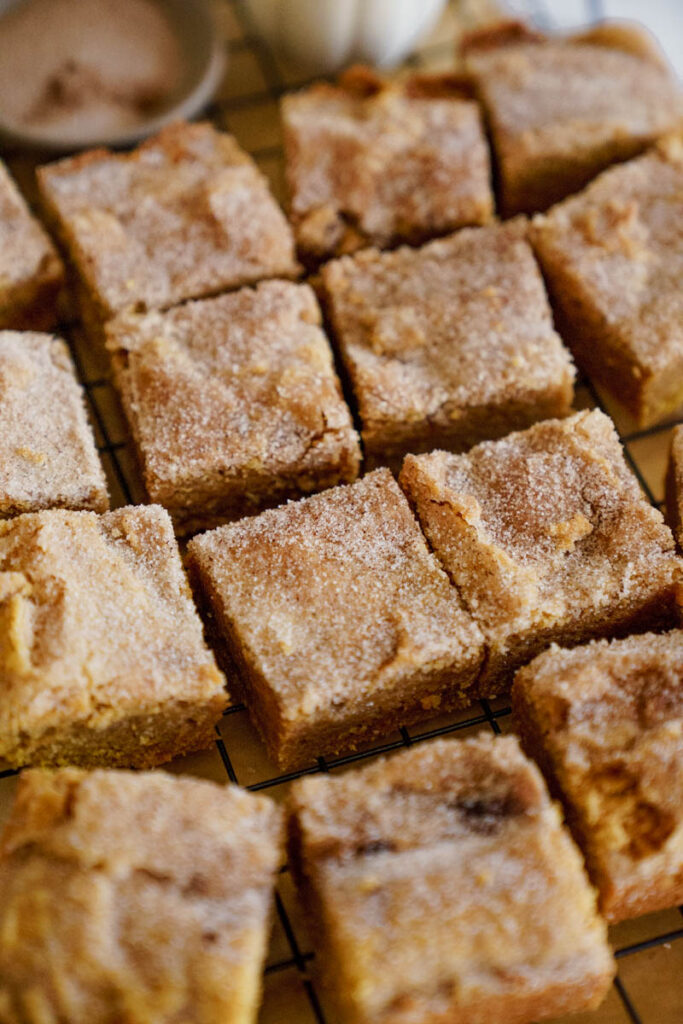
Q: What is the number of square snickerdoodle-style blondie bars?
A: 15